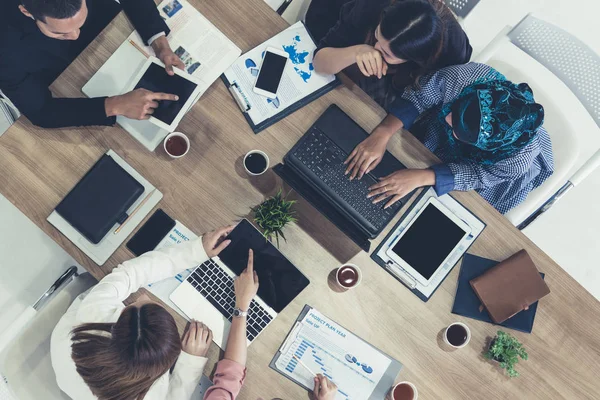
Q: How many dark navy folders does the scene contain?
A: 1